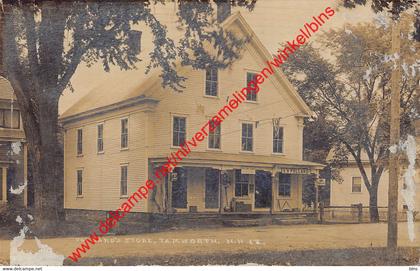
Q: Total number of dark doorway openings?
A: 3